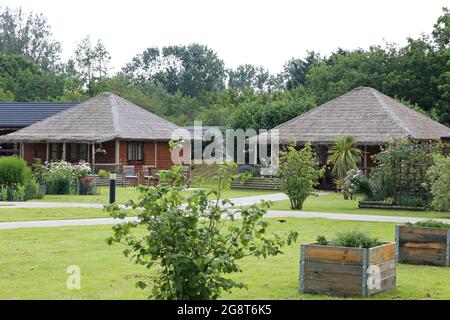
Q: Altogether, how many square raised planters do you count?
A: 2